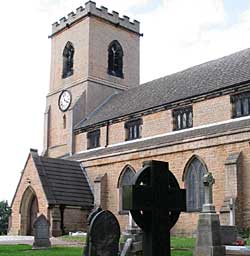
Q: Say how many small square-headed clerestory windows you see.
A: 4